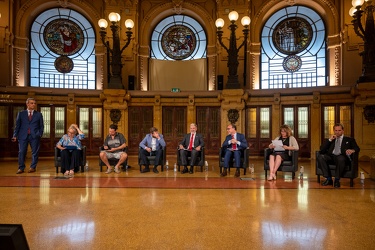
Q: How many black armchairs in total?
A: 7